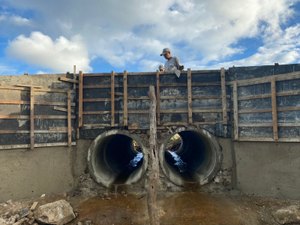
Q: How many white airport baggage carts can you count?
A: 0